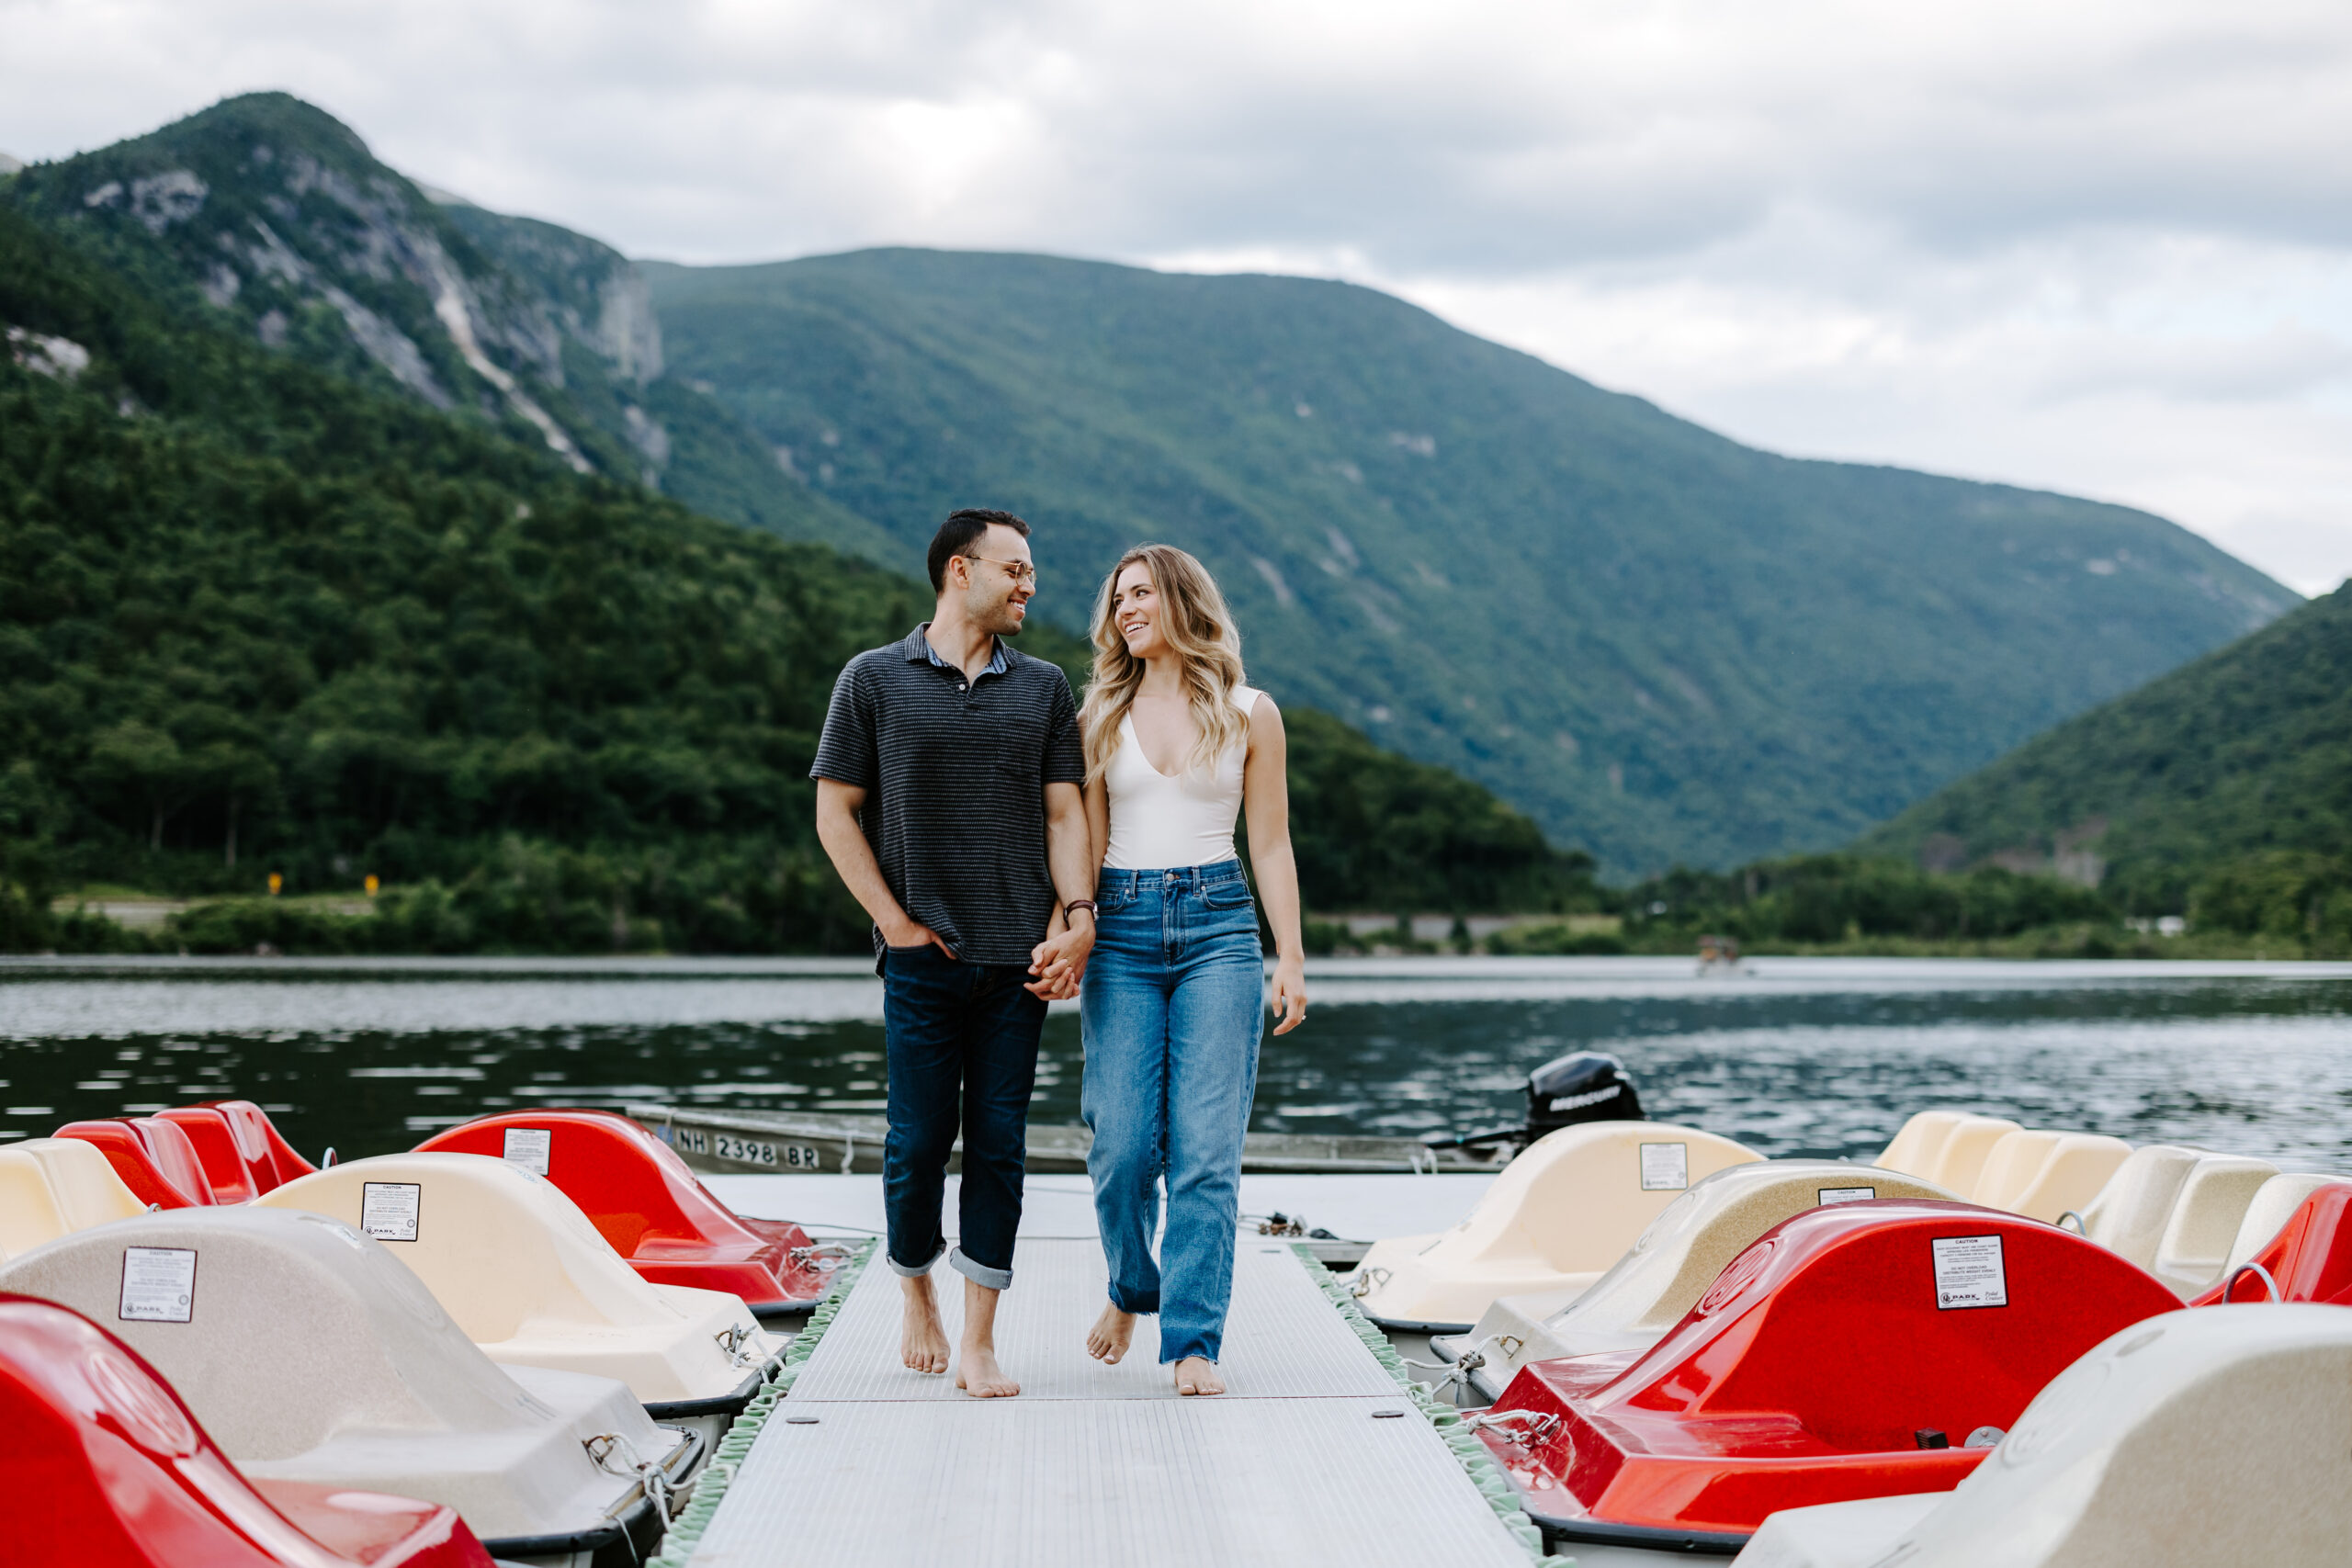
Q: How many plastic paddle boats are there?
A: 8